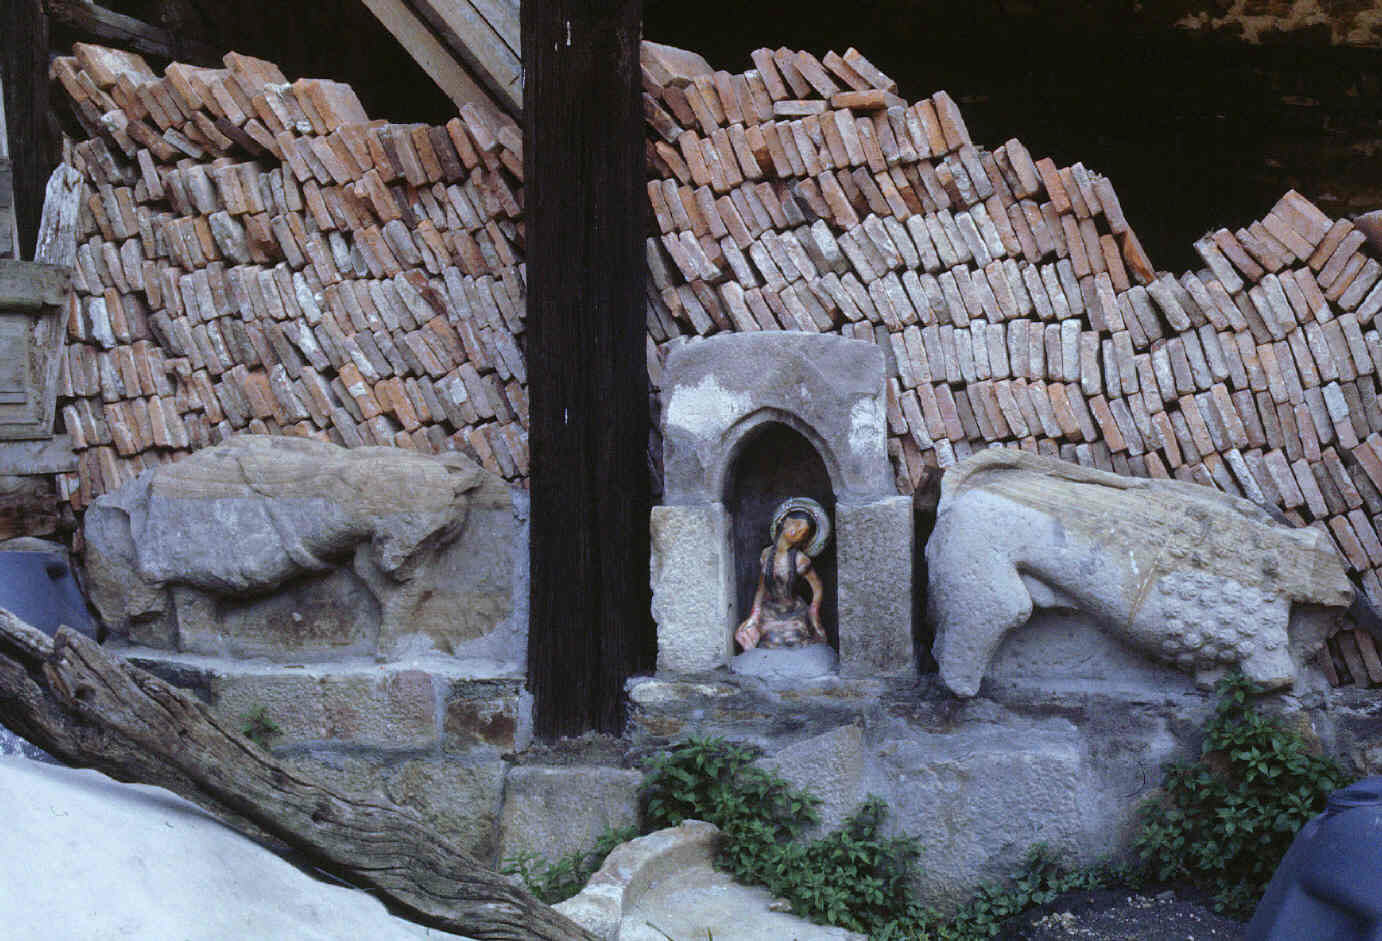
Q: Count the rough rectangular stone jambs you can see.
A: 2